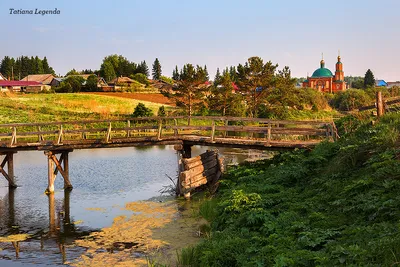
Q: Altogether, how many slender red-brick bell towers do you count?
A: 1